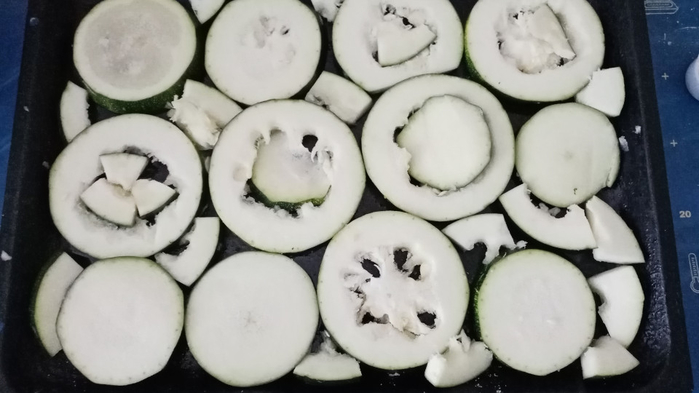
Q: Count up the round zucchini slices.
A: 12